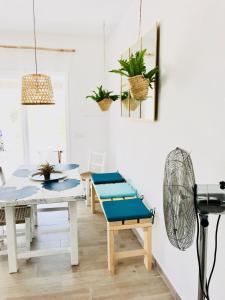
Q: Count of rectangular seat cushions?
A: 3